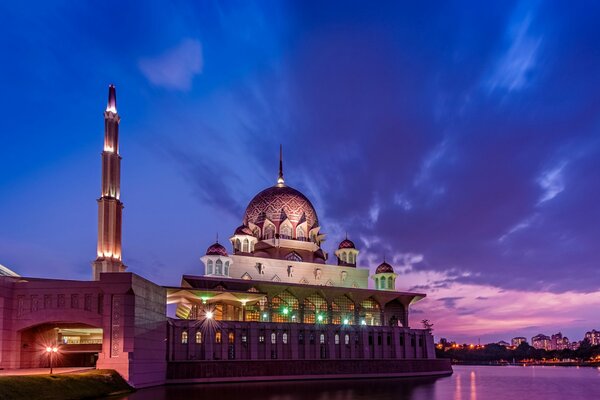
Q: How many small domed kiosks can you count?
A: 4